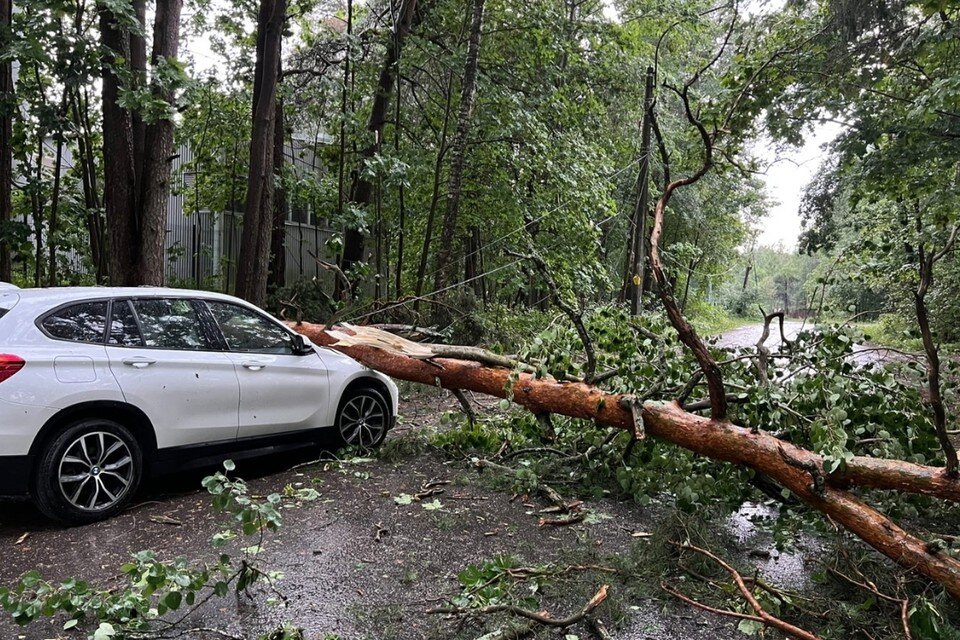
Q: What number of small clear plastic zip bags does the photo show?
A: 0